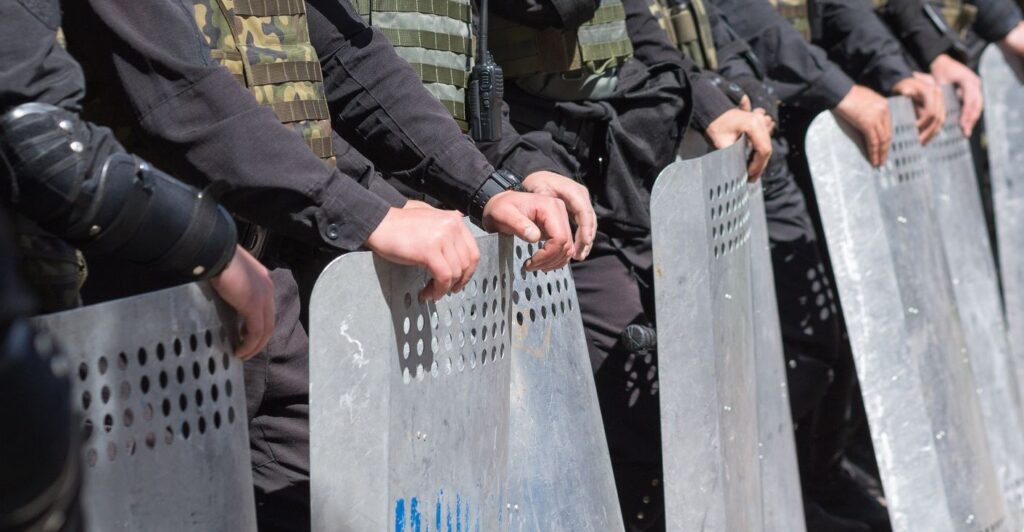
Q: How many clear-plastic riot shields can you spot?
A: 0